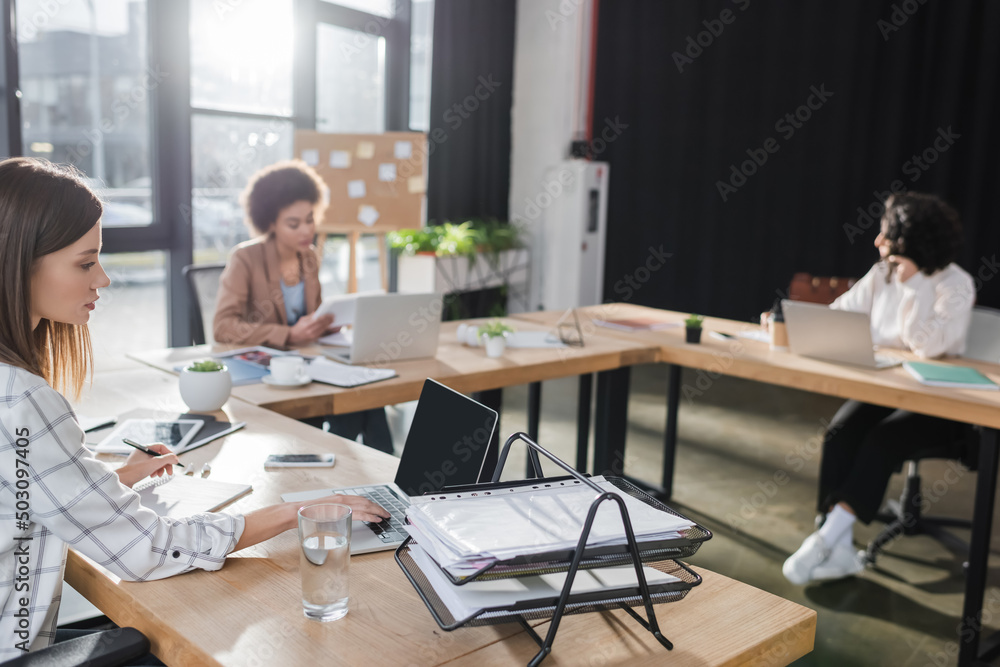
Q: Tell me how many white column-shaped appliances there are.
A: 1